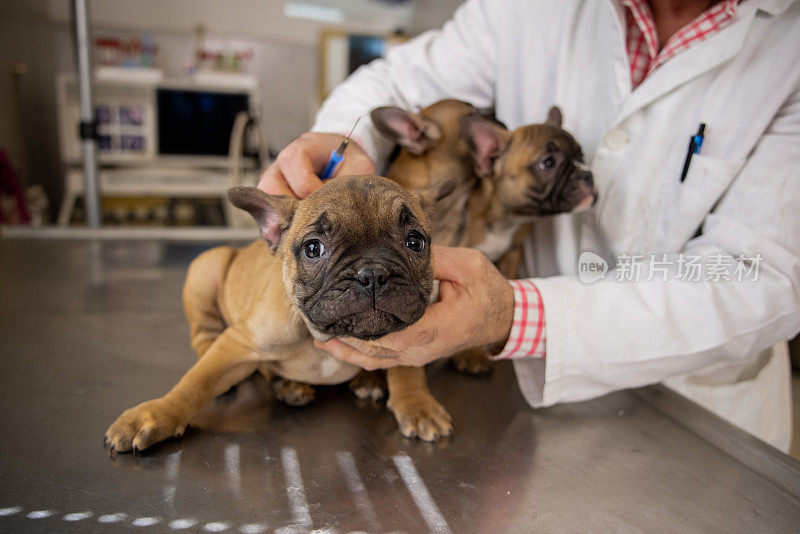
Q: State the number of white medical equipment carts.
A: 1